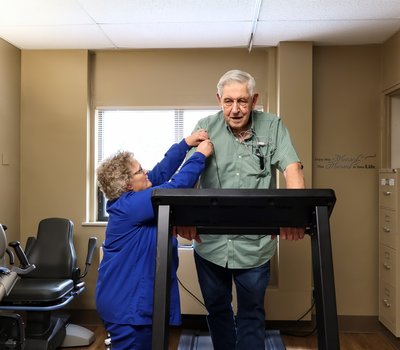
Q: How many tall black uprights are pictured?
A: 2